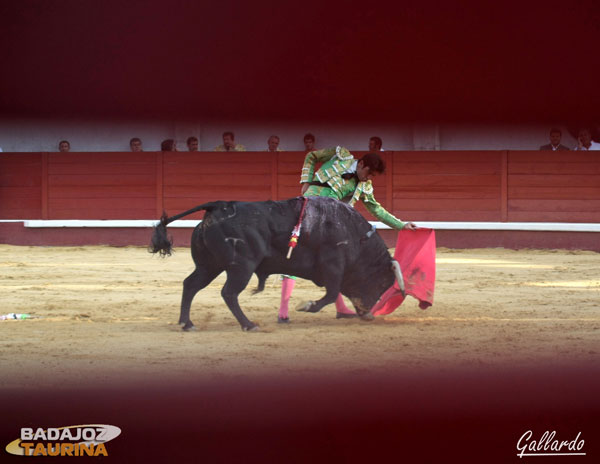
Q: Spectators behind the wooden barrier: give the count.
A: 10